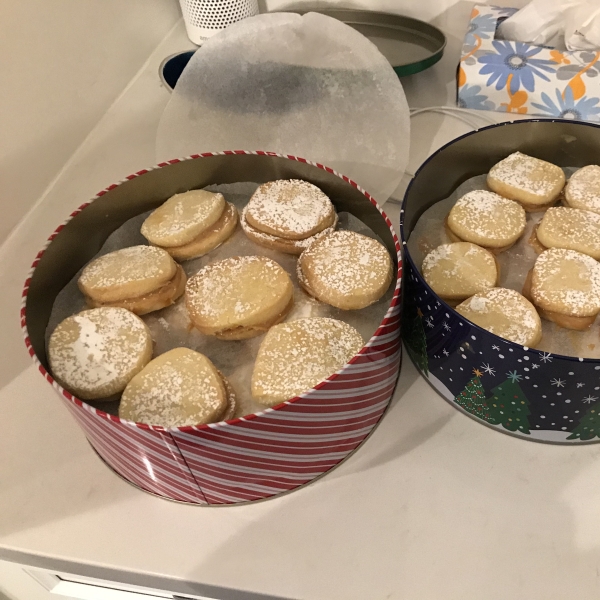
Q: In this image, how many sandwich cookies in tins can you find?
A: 15